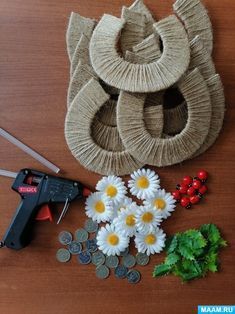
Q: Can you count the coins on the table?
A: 15